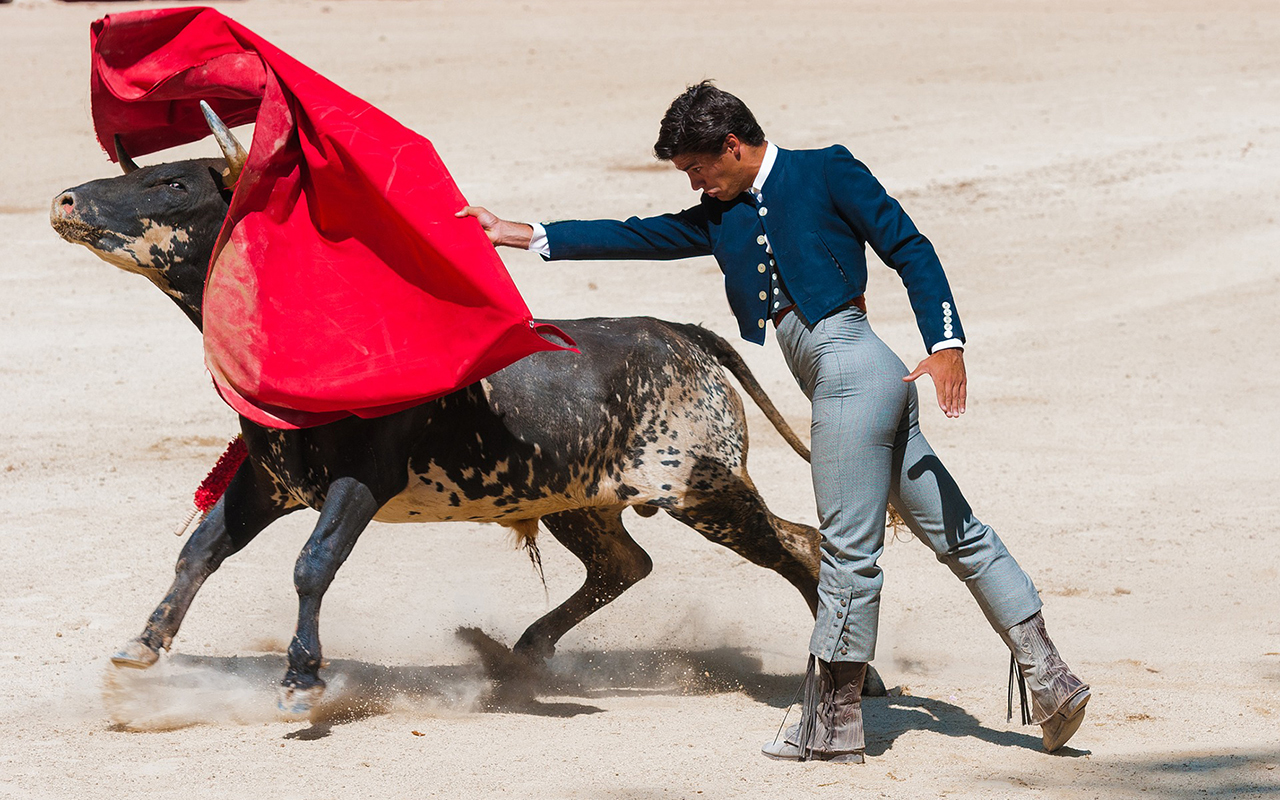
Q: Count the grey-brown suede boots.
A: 2